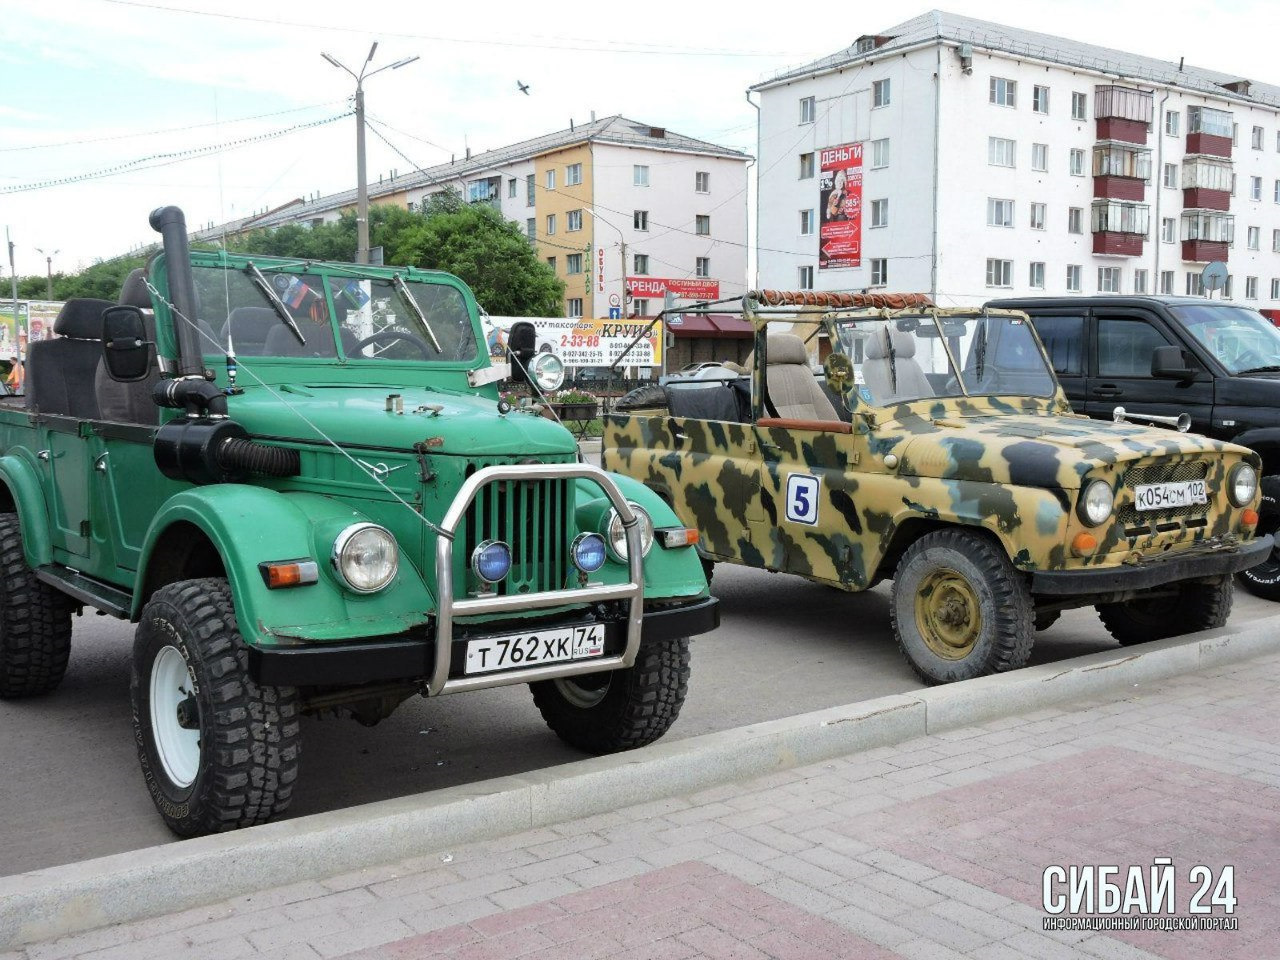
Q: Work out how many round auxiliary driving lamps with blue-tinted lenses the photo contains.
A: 2